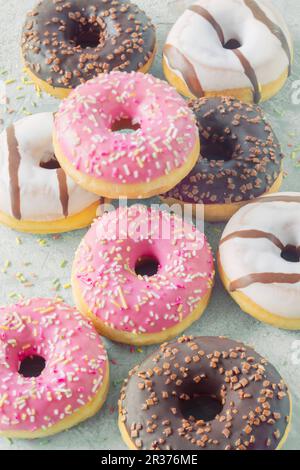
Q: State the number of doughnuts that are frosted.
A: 9